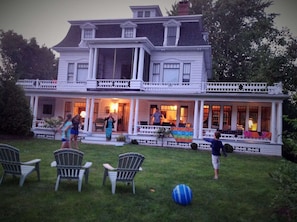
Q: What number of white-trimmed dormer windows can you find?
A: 3